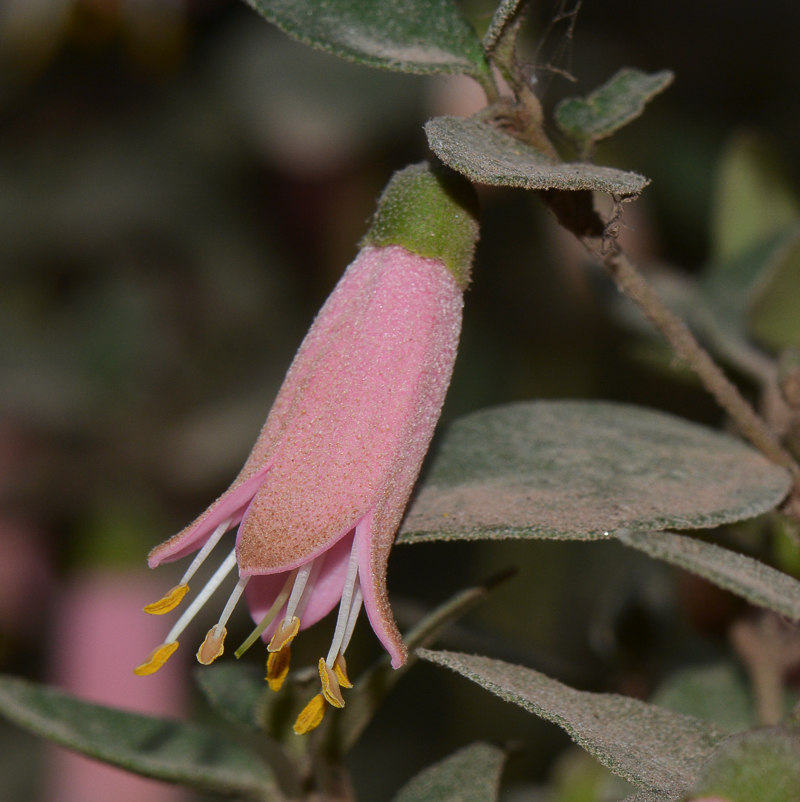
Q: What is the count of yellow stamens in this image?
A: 8